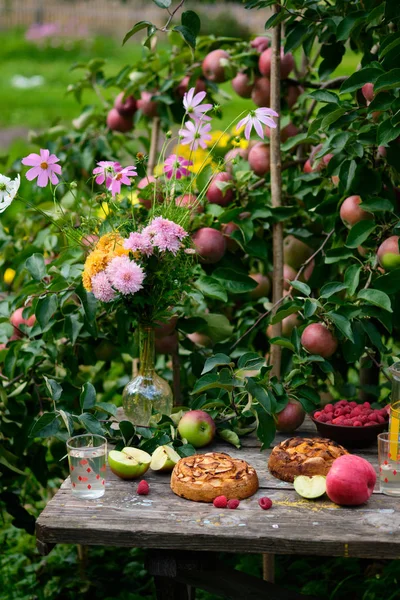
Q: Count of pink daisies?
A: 7